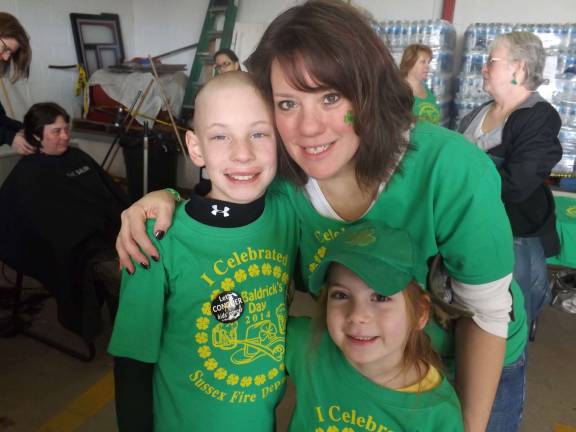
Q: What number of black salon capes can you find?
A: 1